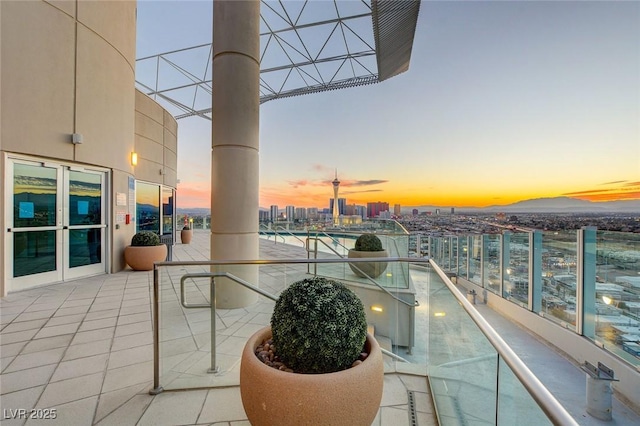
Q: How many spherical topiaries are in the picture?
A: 3